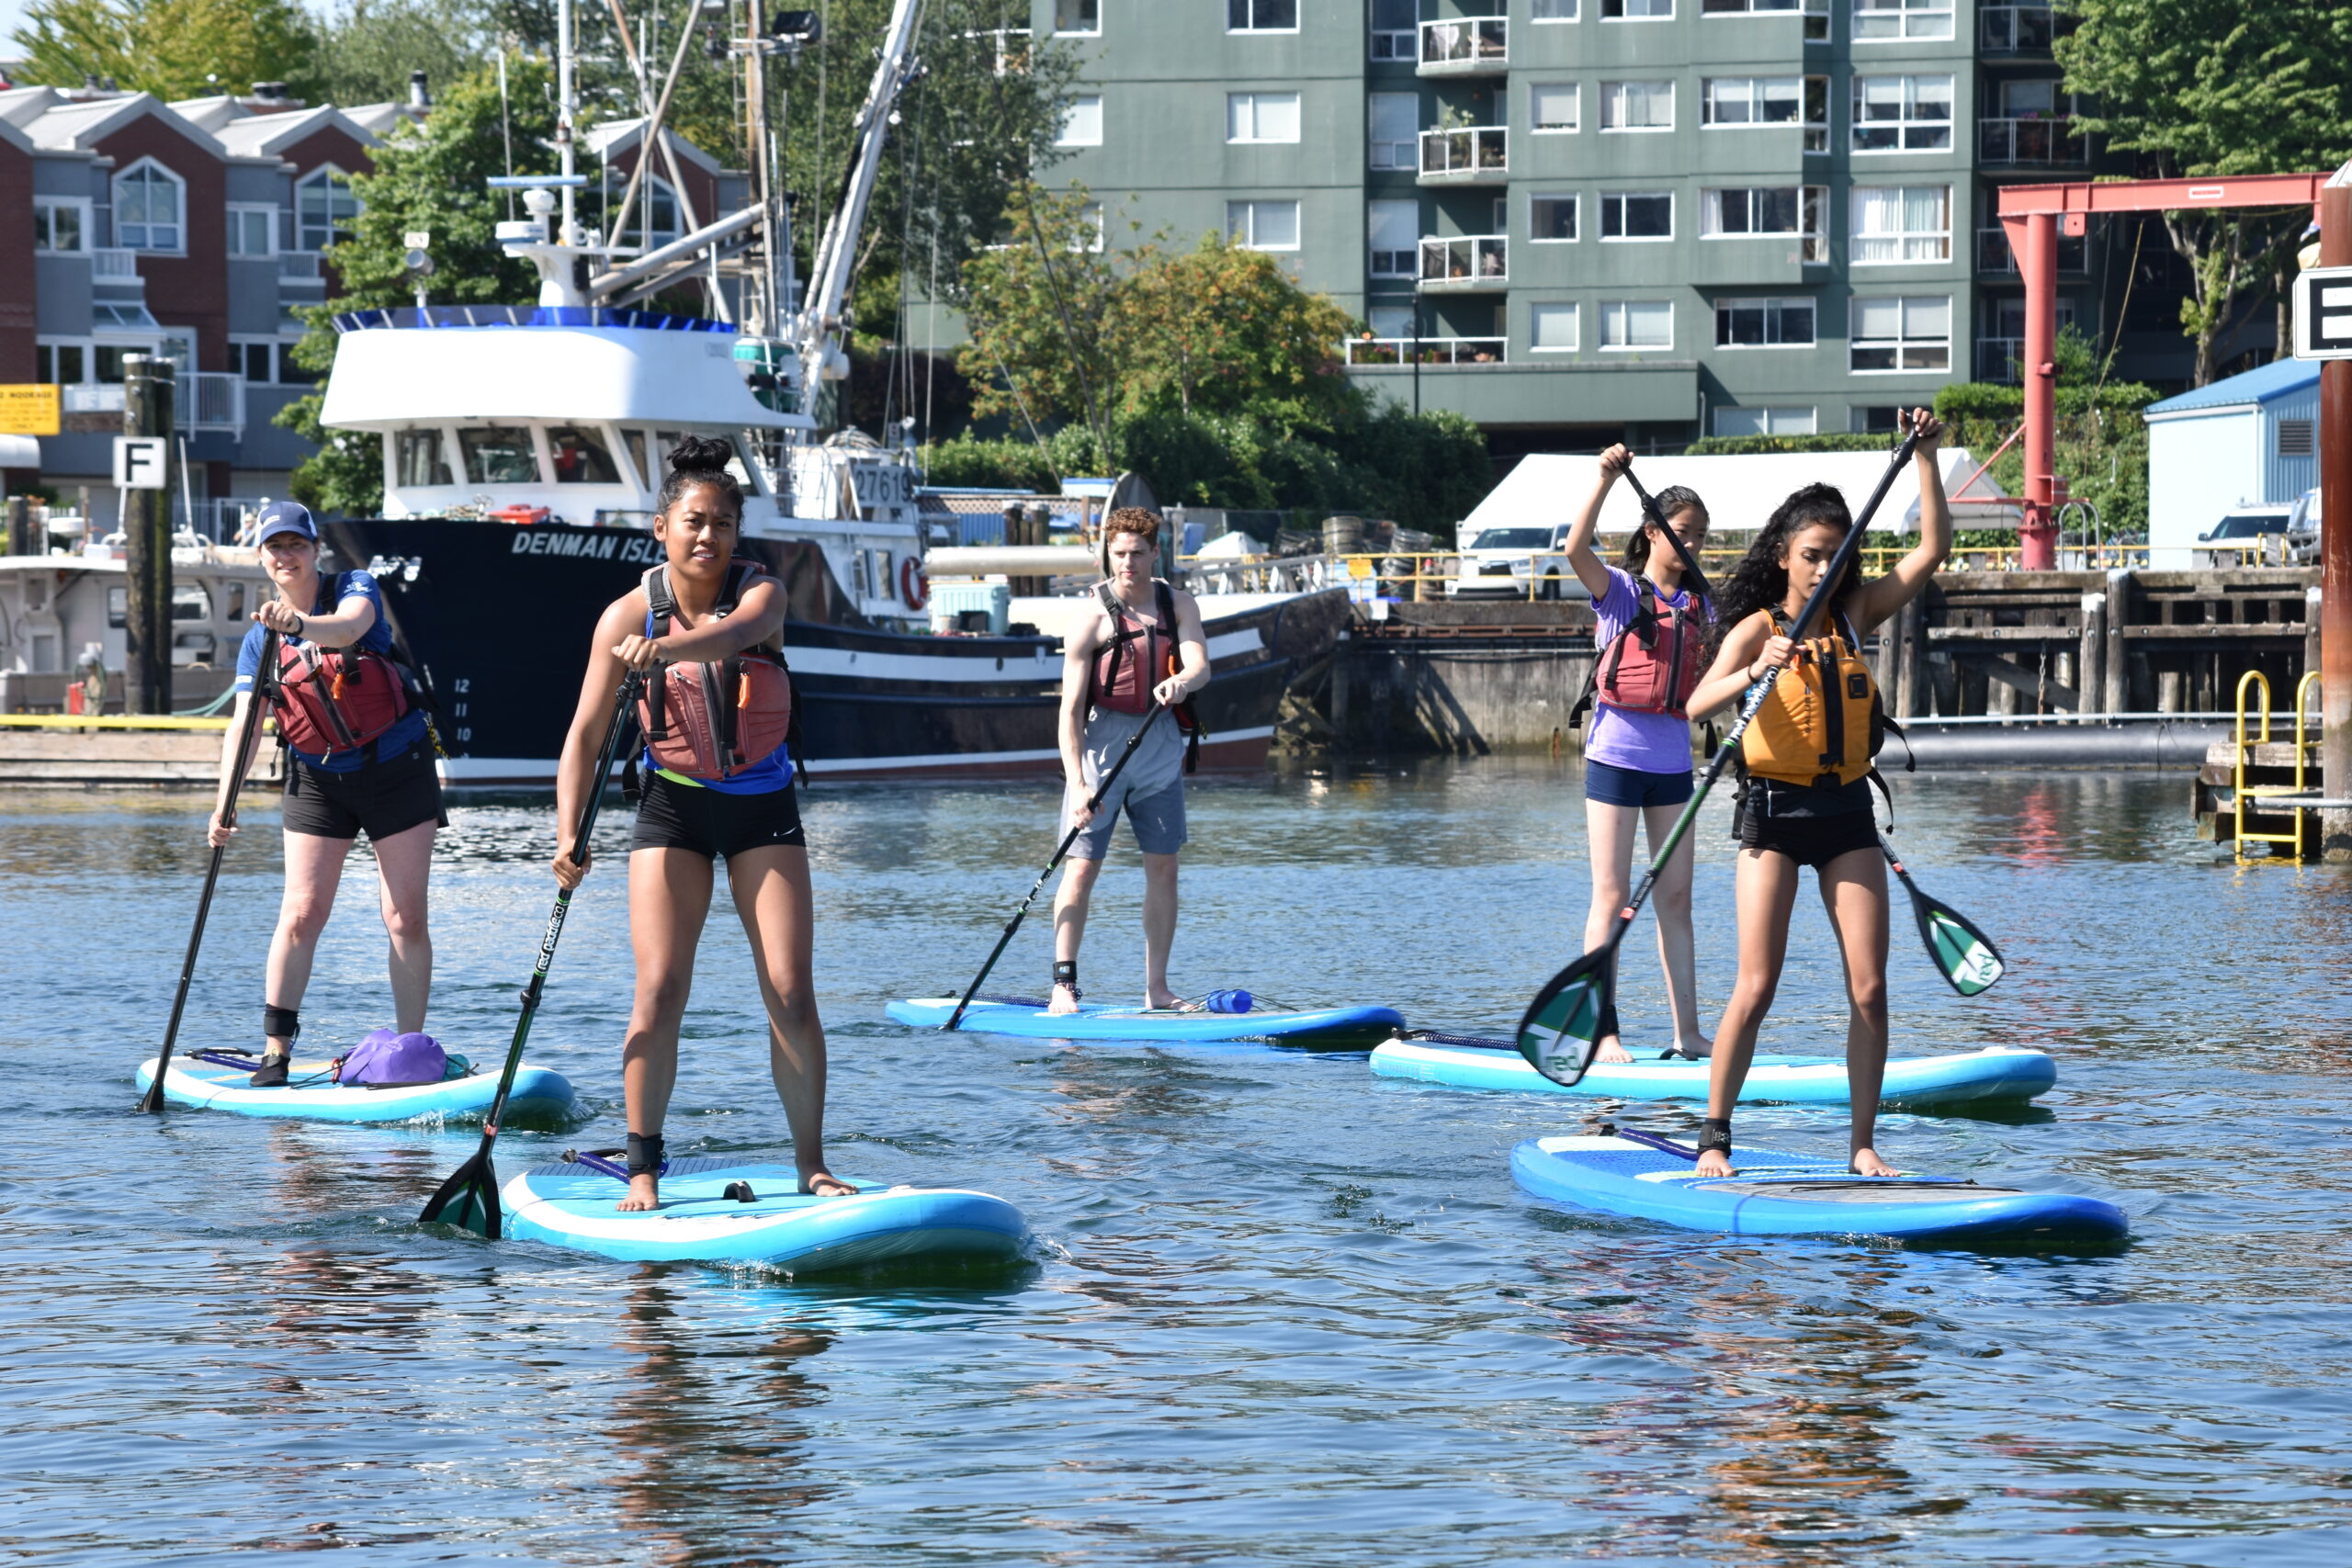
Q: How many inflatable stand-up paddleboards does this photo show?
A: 5